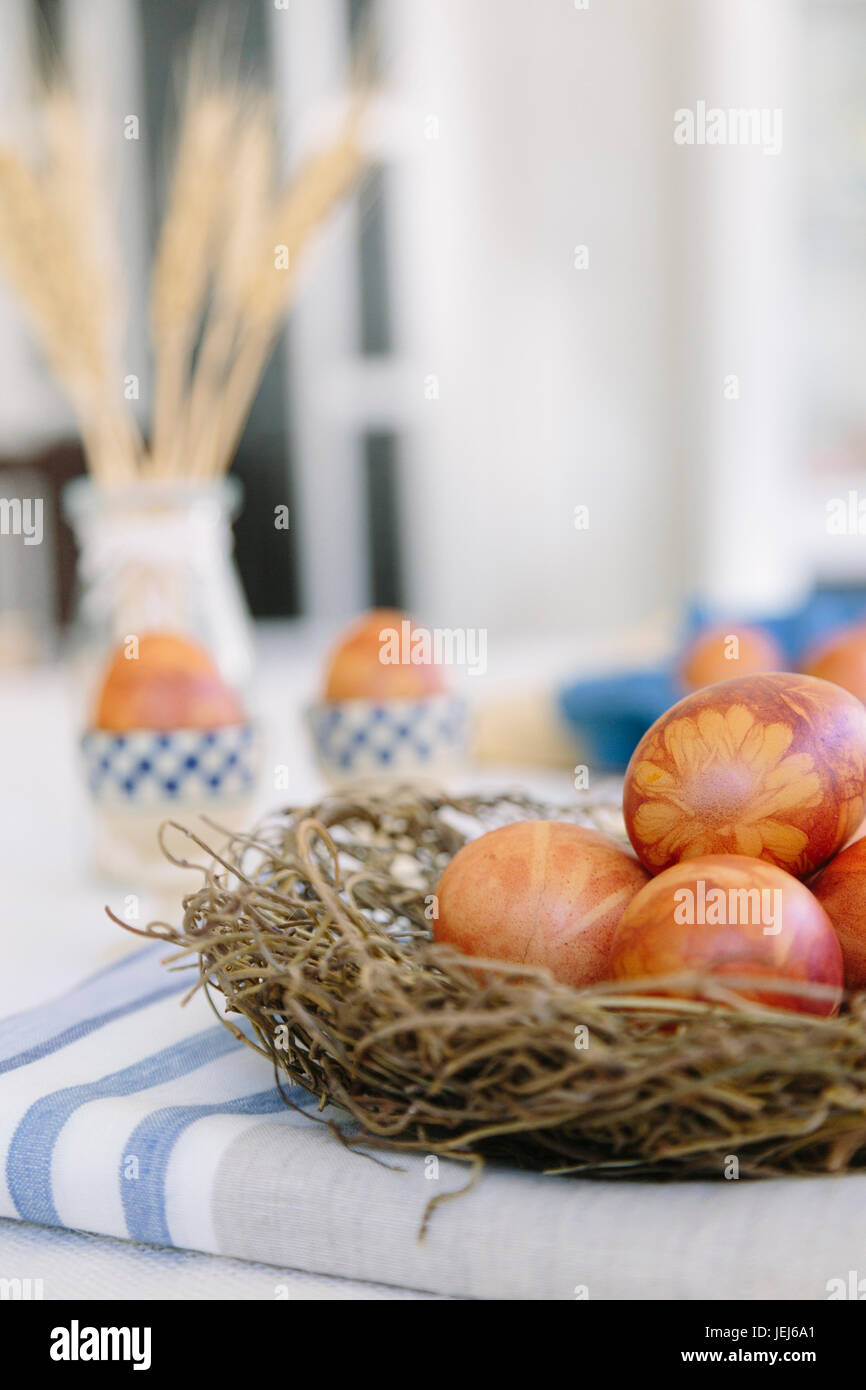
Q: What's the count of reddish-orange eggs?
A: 8